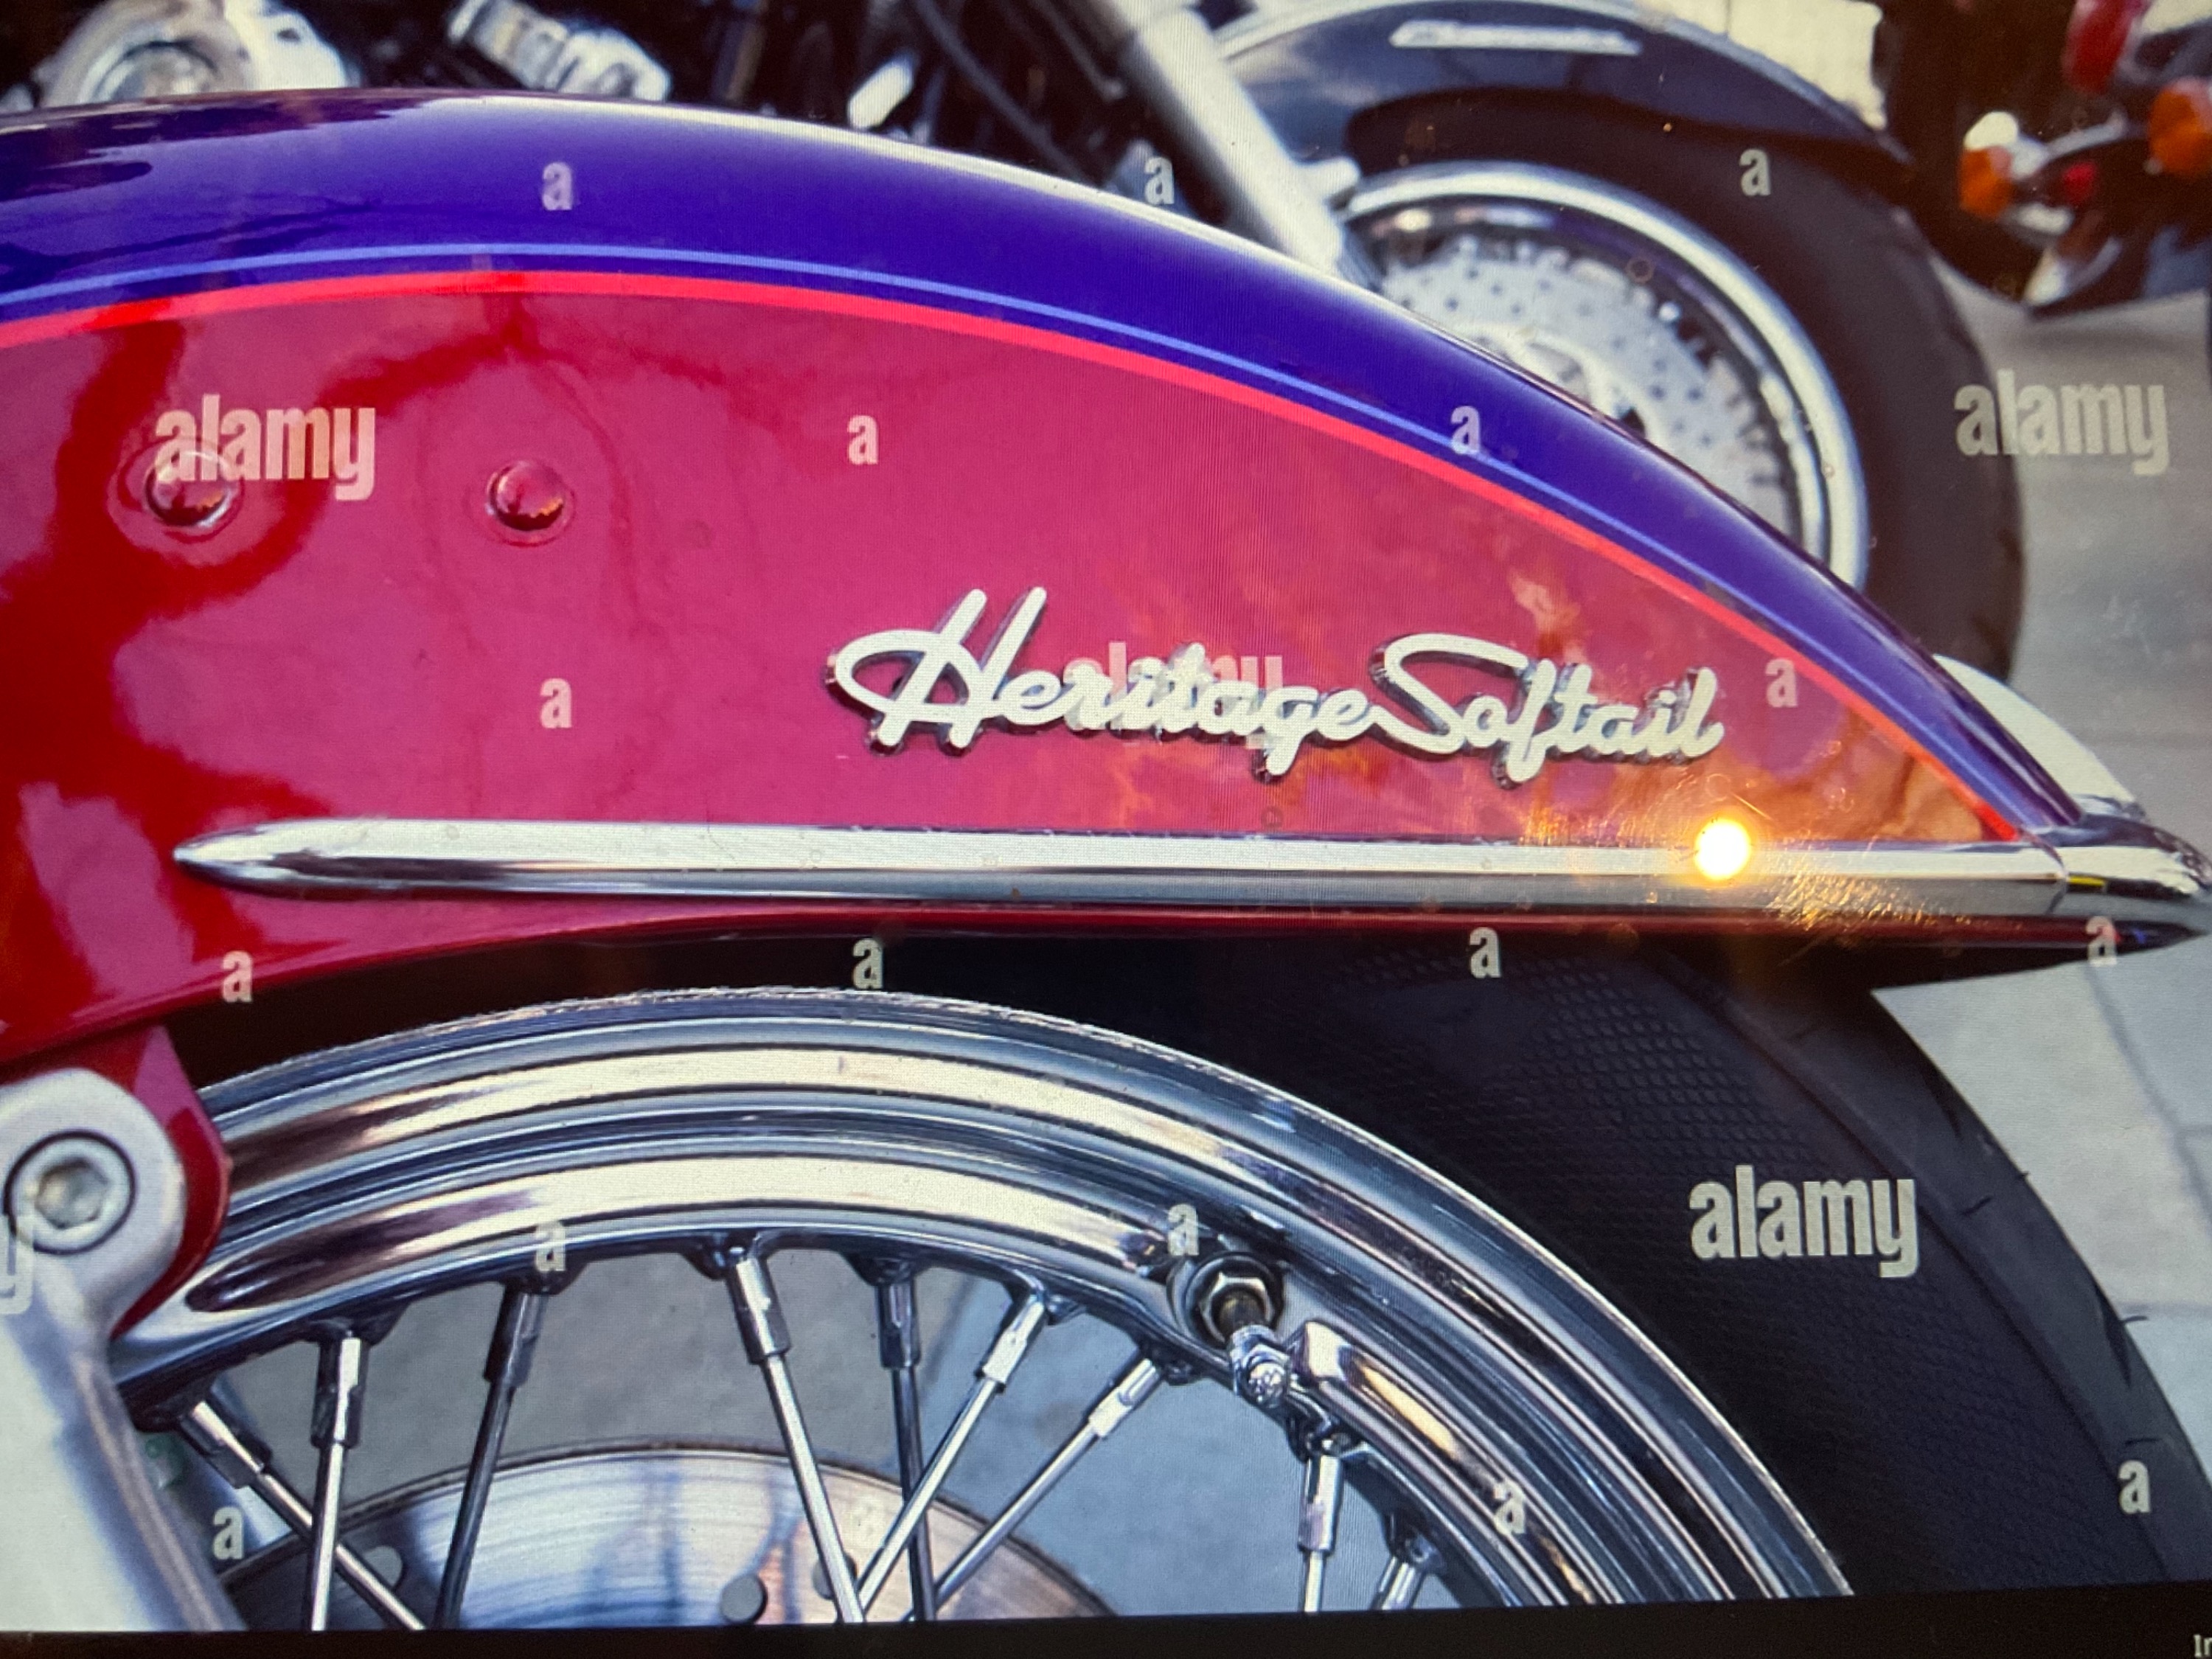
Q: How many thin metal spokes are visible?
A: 9